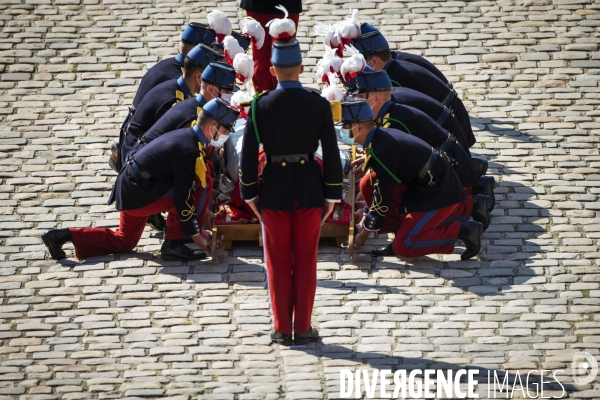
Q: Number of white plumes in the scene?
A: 11